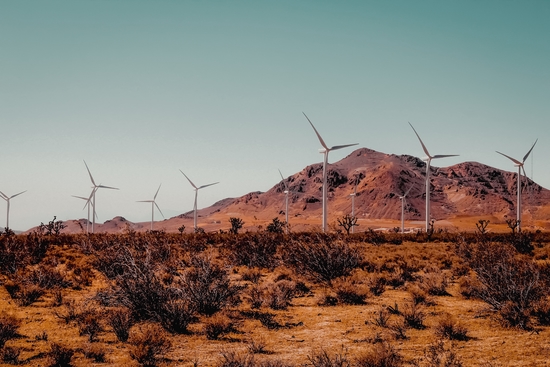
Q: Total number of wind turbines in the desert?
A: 11